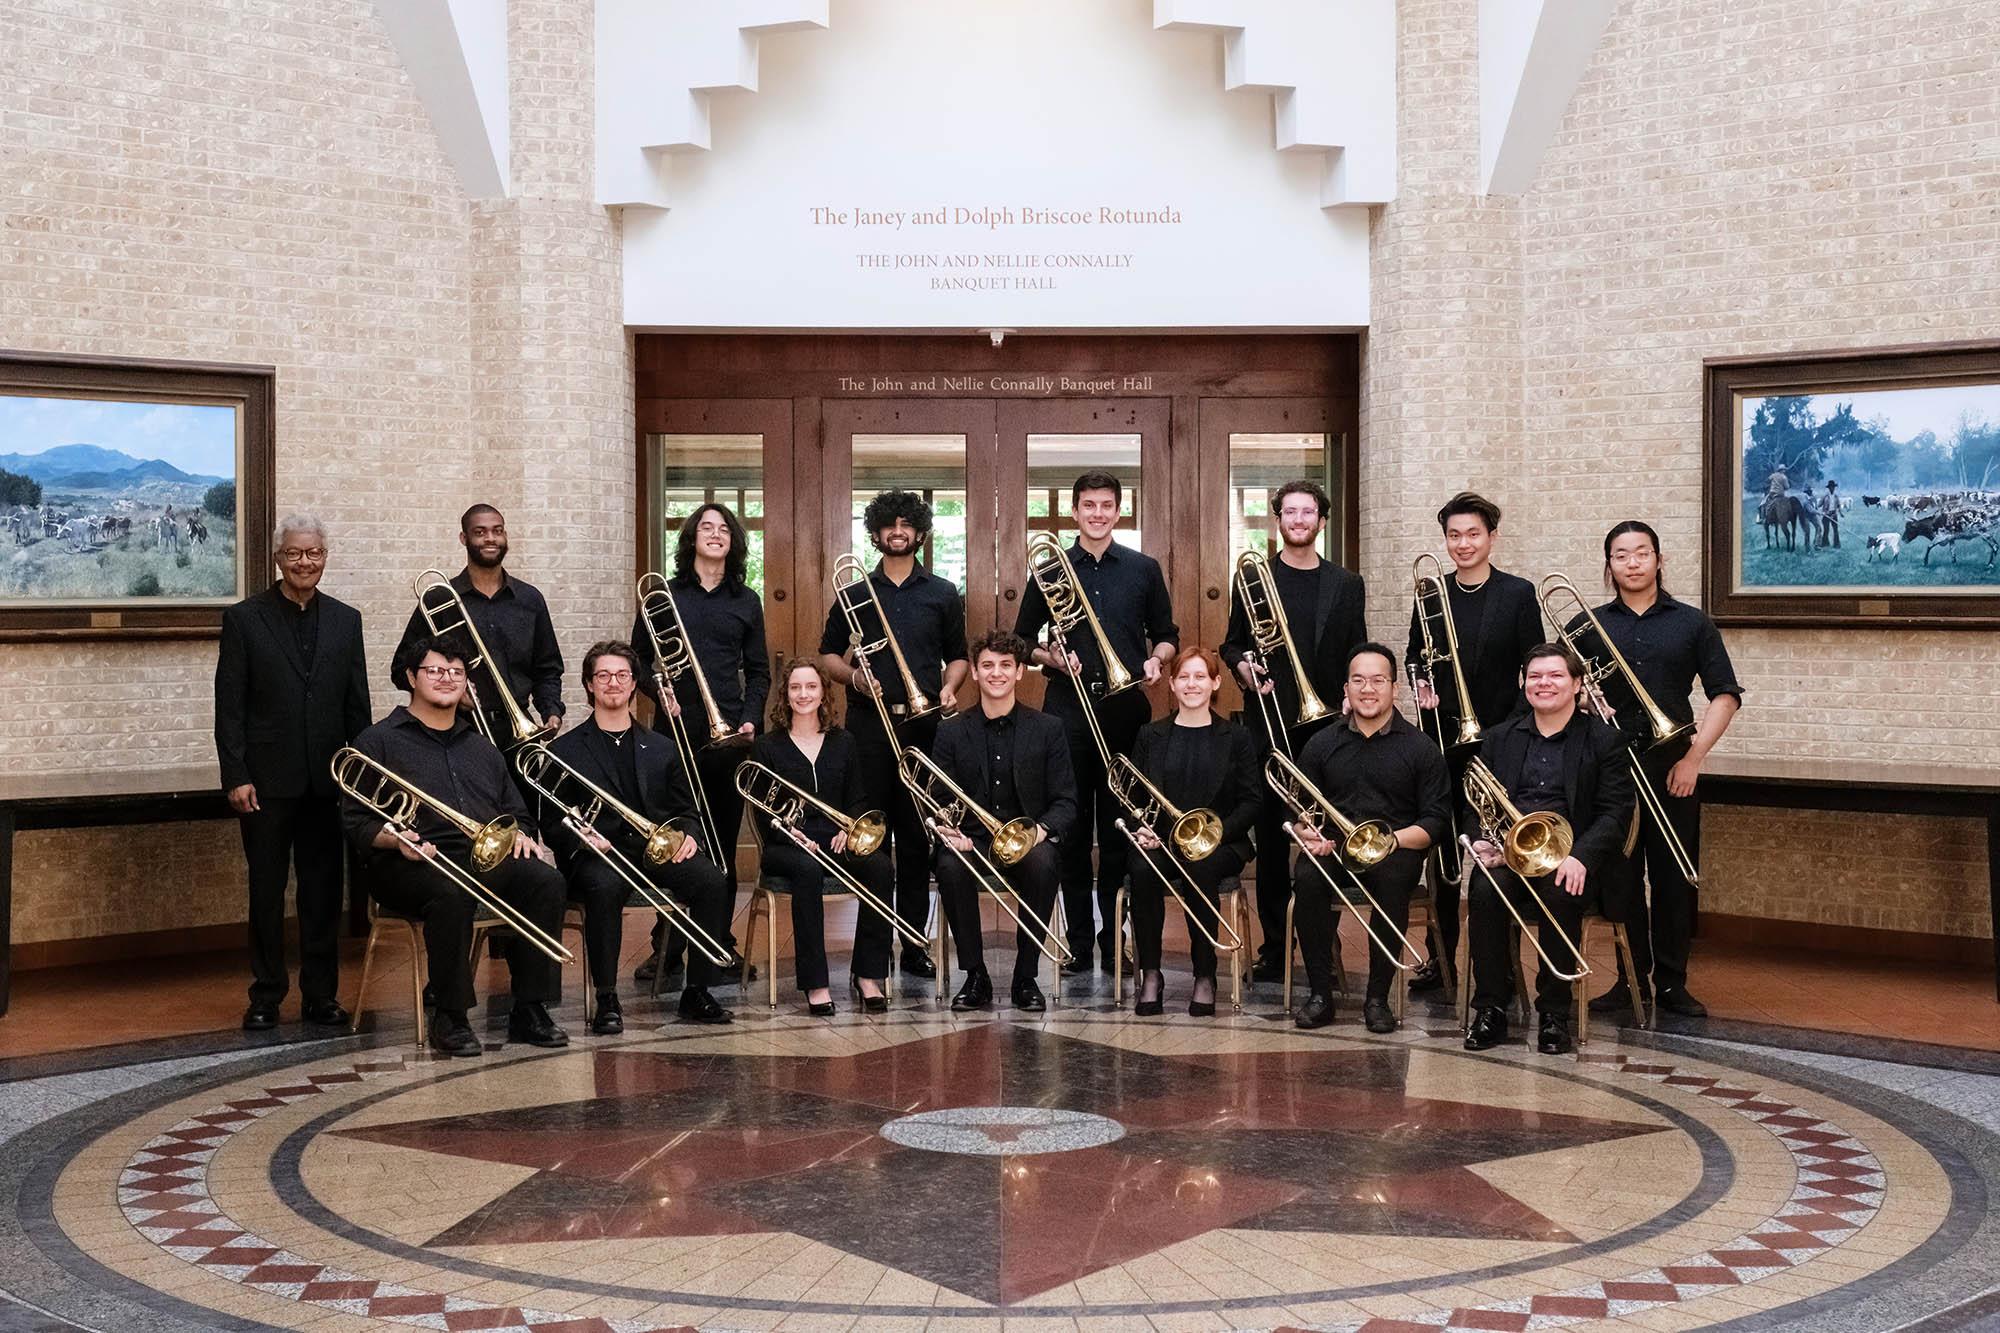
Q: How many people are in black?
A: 15